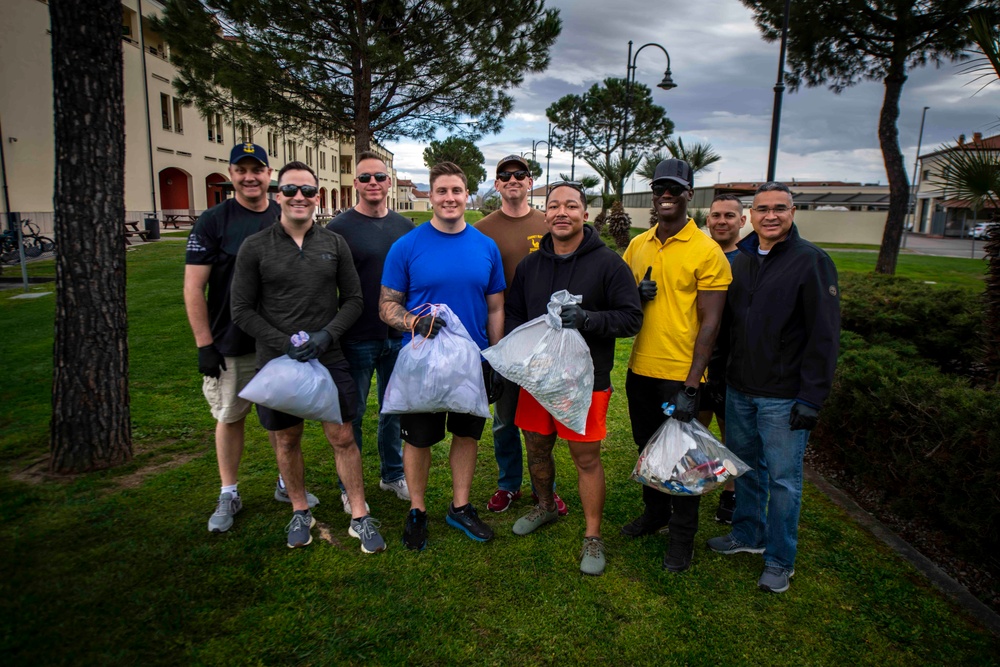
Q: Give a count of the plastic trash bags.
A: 4